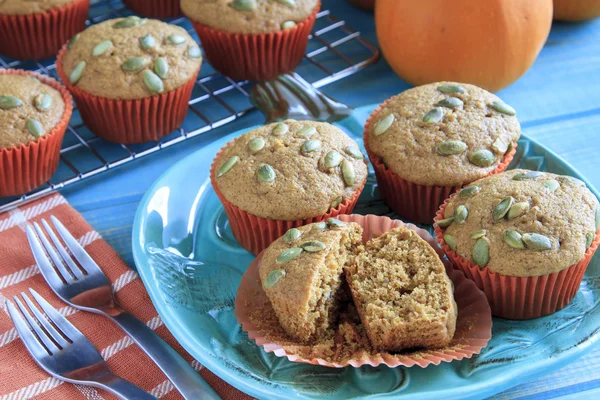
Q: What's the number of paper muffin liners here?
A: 9